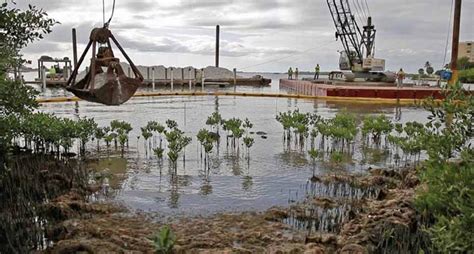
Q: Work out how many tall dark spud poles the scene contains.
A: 3